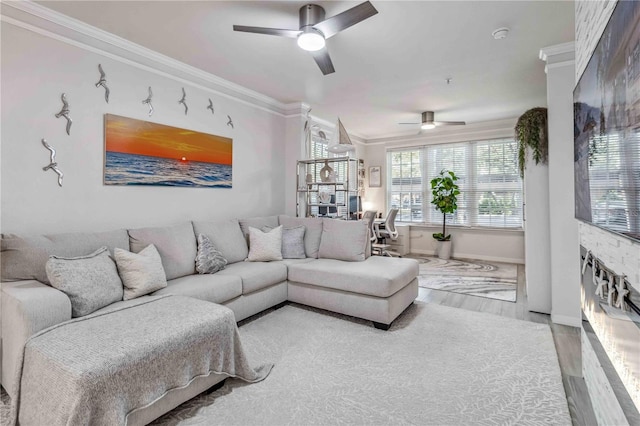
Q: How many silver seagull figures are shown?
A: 7